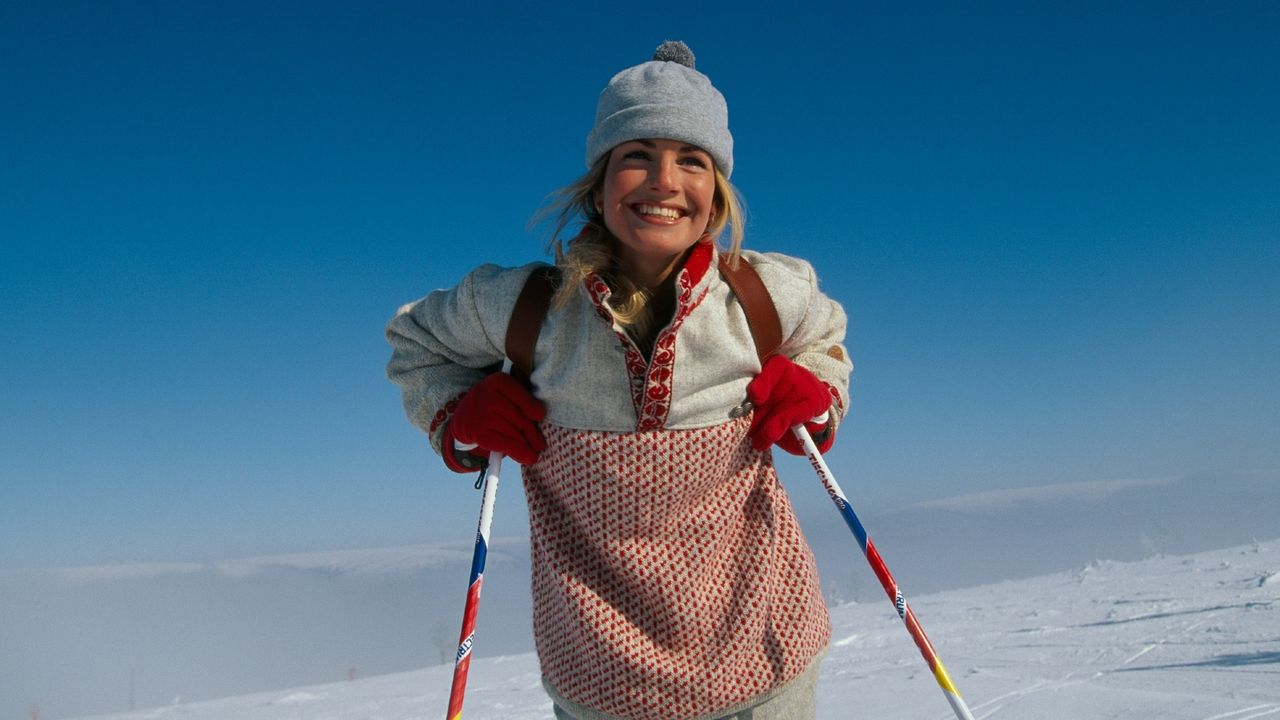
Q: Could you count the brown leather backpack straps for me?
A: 2